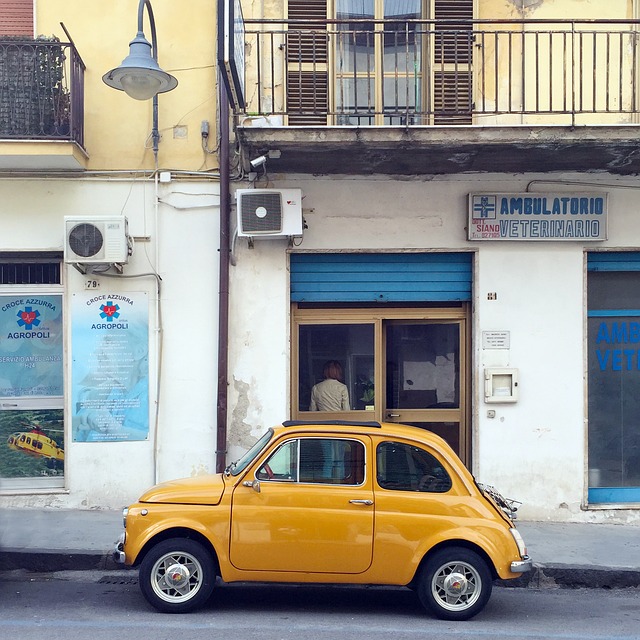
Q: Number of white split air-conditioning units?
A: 2